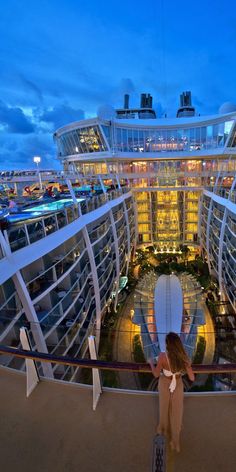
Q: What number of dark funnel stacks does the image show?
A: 3